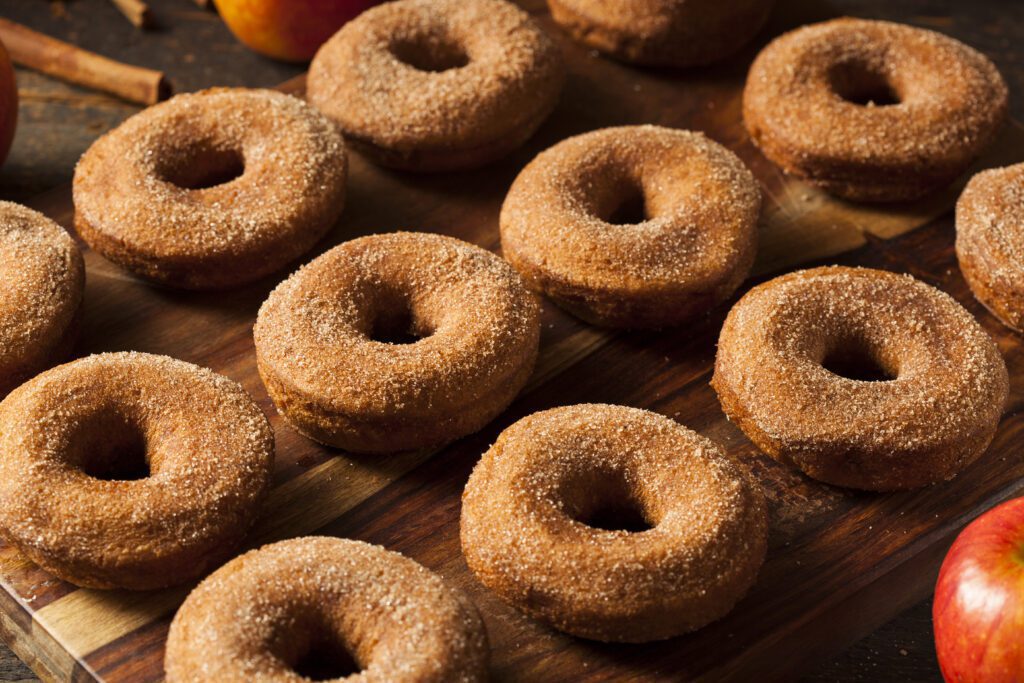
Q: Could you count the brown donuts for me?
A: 12